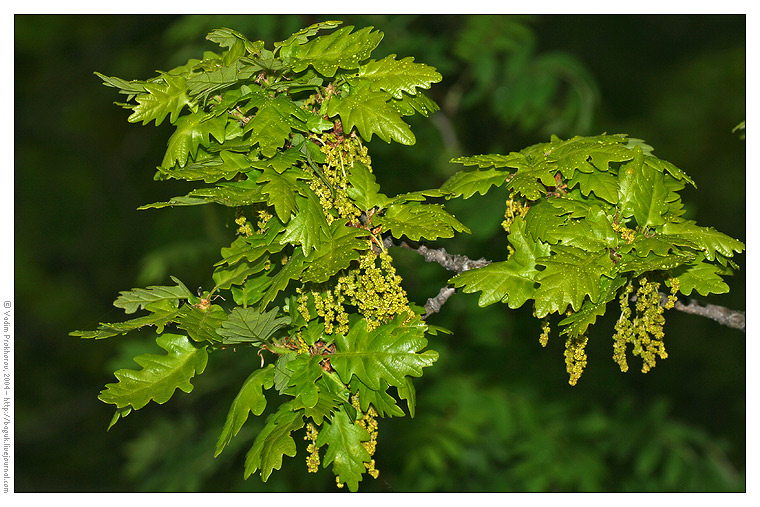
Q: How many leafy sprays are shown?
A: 2